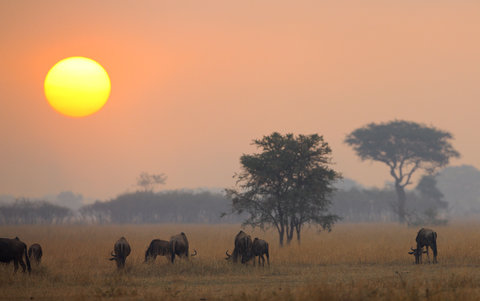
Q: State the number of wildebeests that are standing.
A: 8